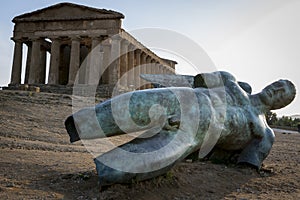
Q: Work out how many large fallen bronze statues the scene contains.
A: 1